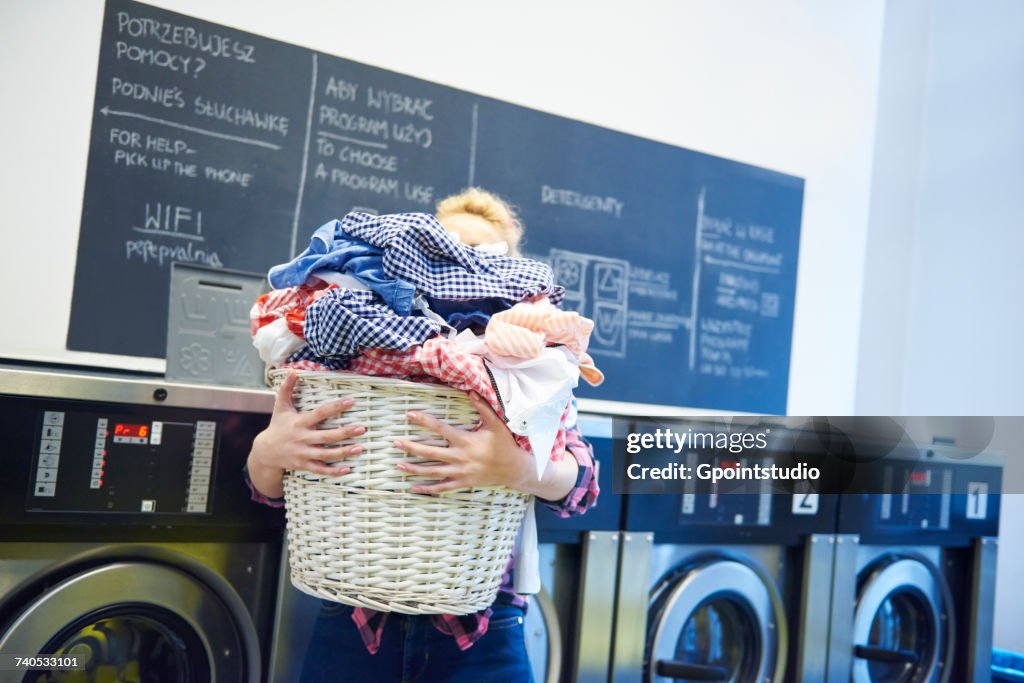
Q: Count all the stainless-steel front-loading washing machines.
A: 4